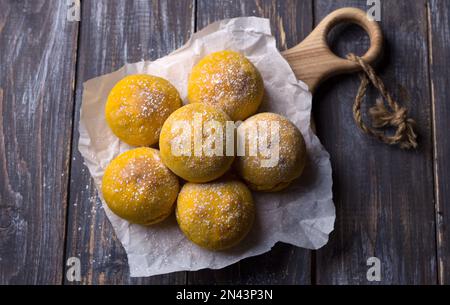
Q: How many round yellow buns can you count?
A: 6